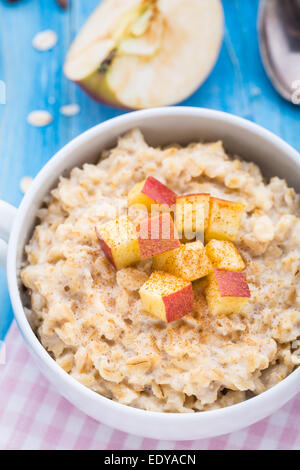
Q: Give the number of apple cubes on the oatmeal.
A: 9